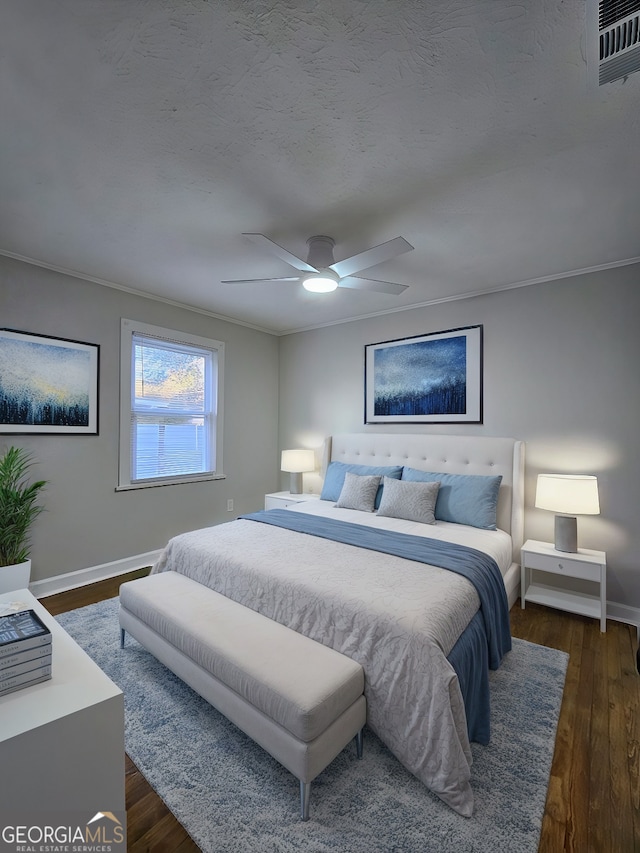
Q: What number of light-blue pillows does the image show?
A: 2